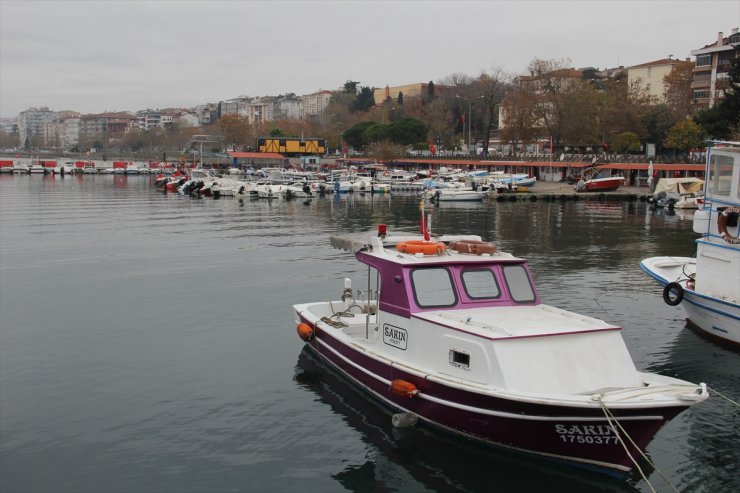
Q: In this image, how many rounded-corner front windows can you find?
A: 3